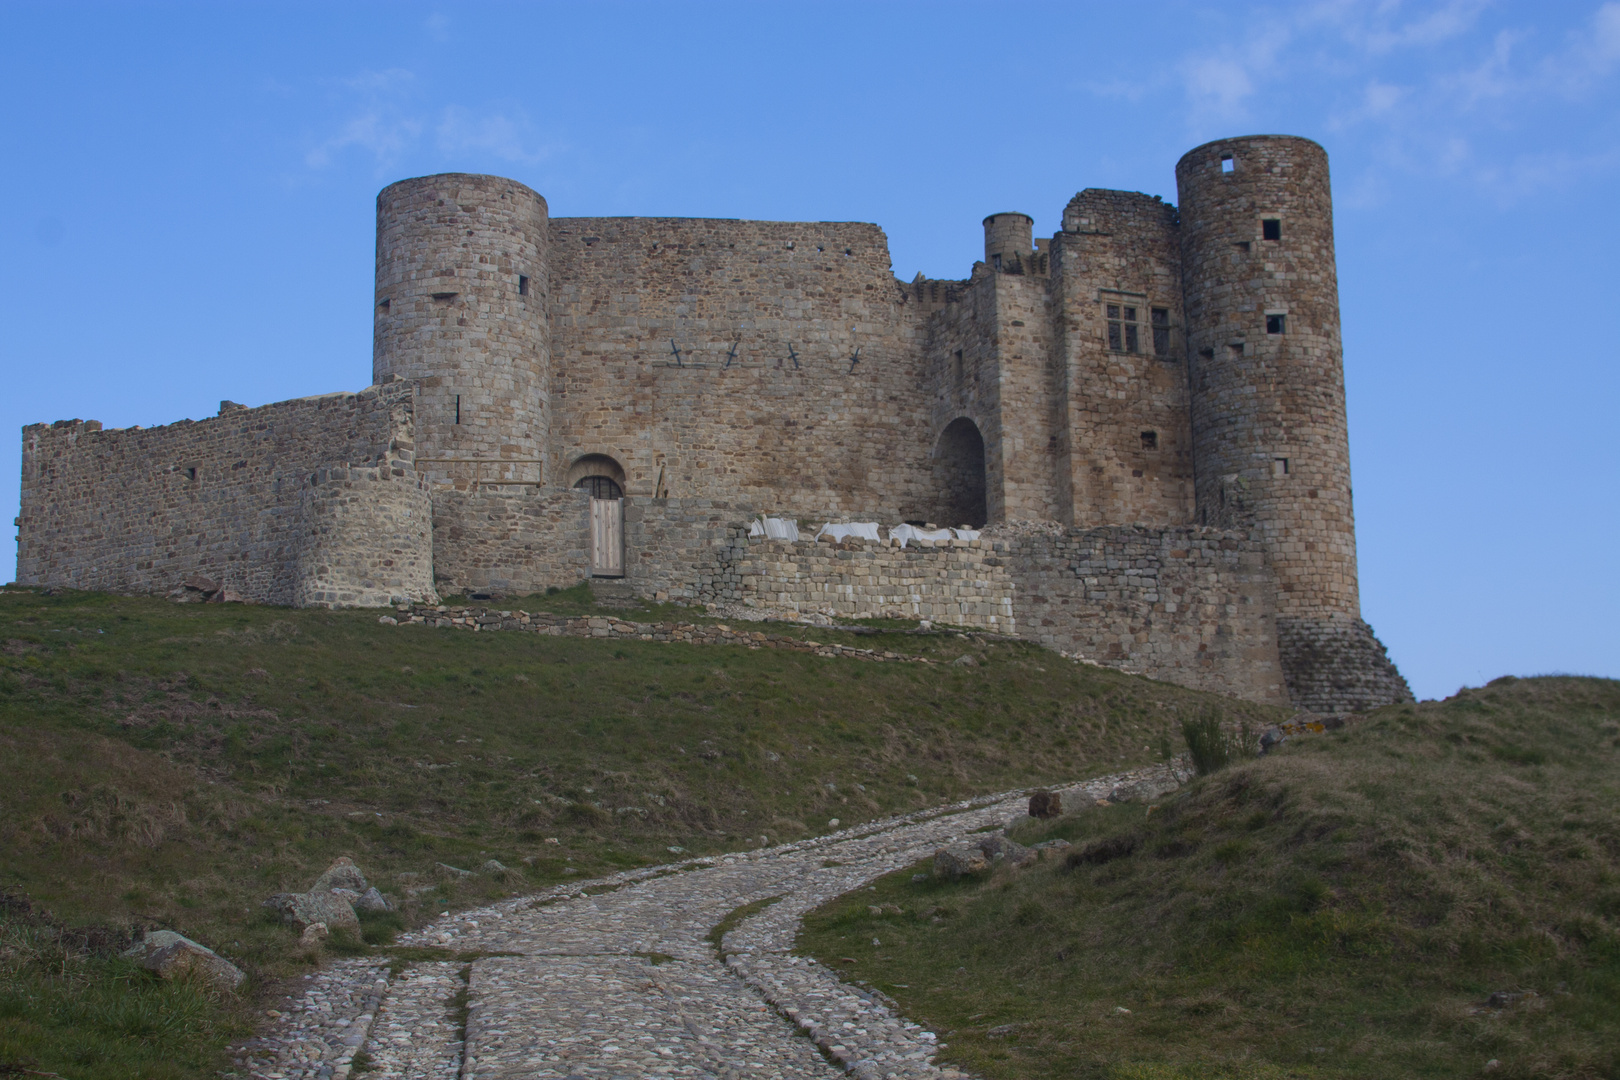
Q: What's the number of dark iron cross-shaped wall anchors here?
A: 4